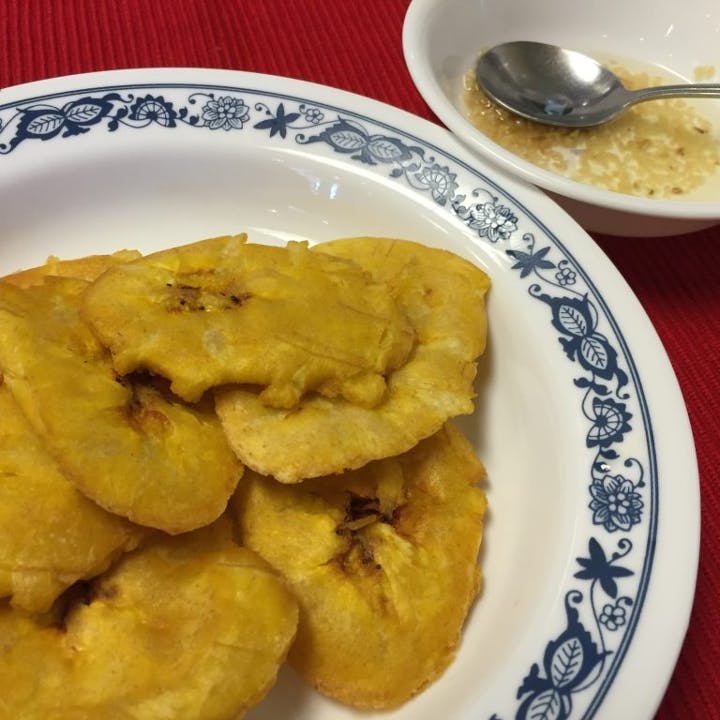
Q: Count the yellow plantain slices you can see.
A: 7